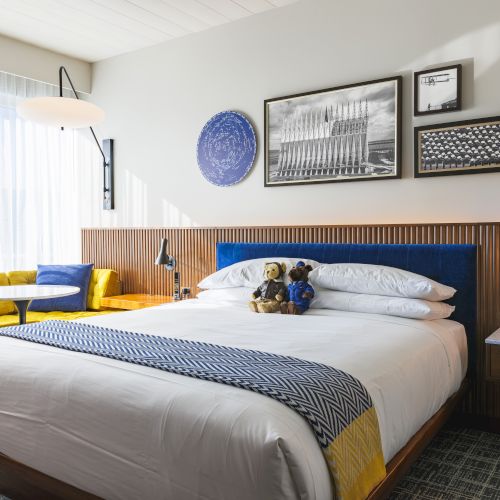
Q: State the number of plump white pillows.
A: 4